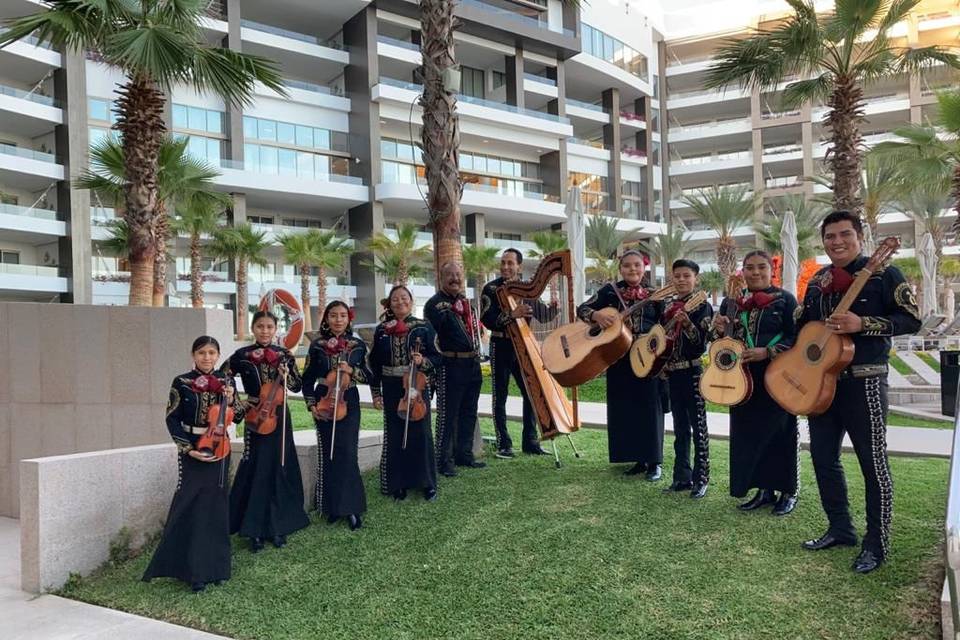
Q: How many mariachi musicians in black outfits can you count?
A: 10